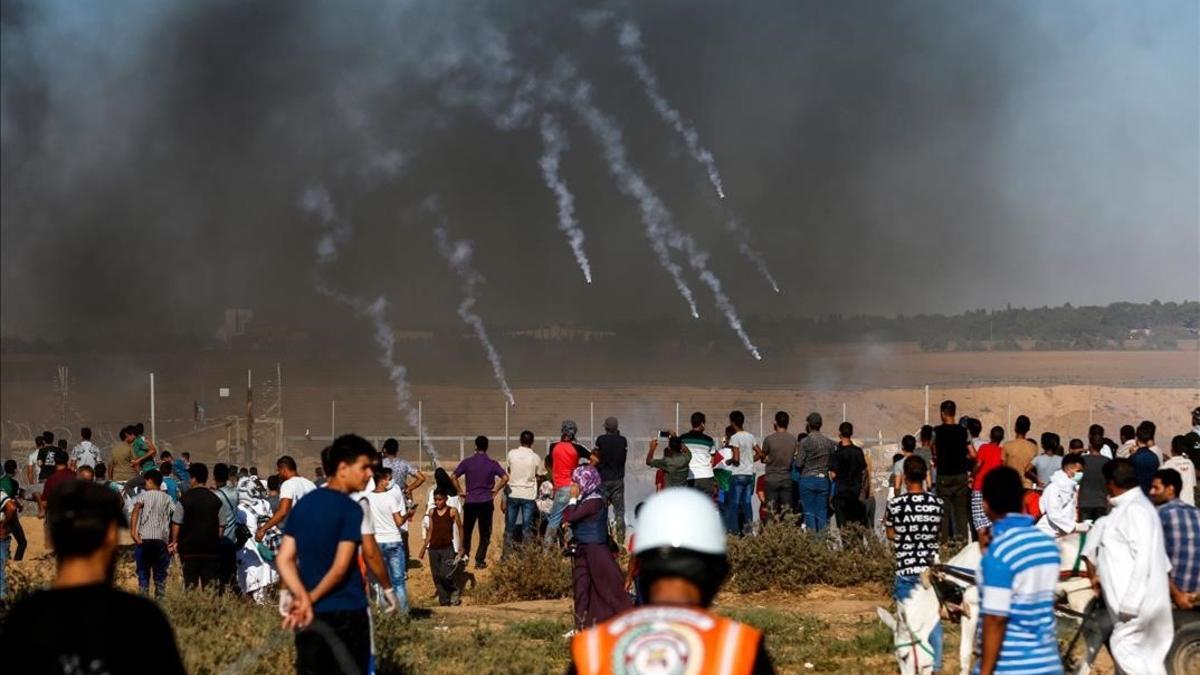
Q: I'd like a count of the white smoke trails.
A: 7